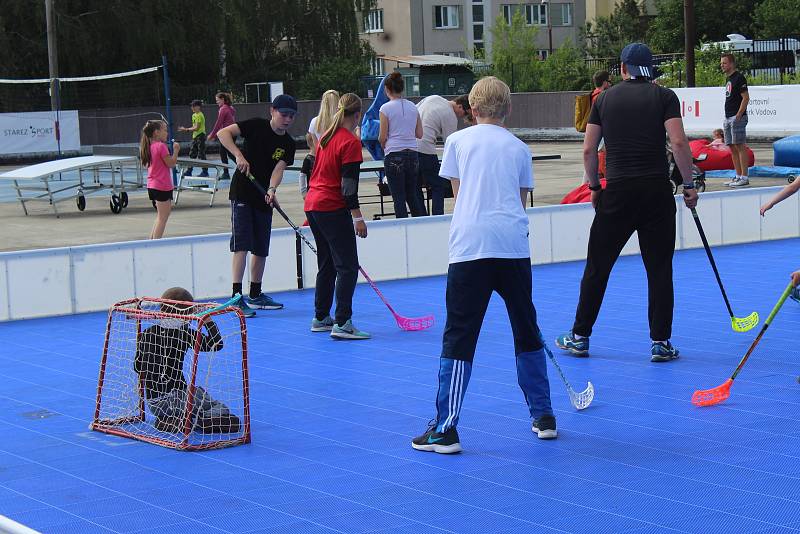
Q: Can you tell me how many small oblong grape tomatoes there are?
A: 0